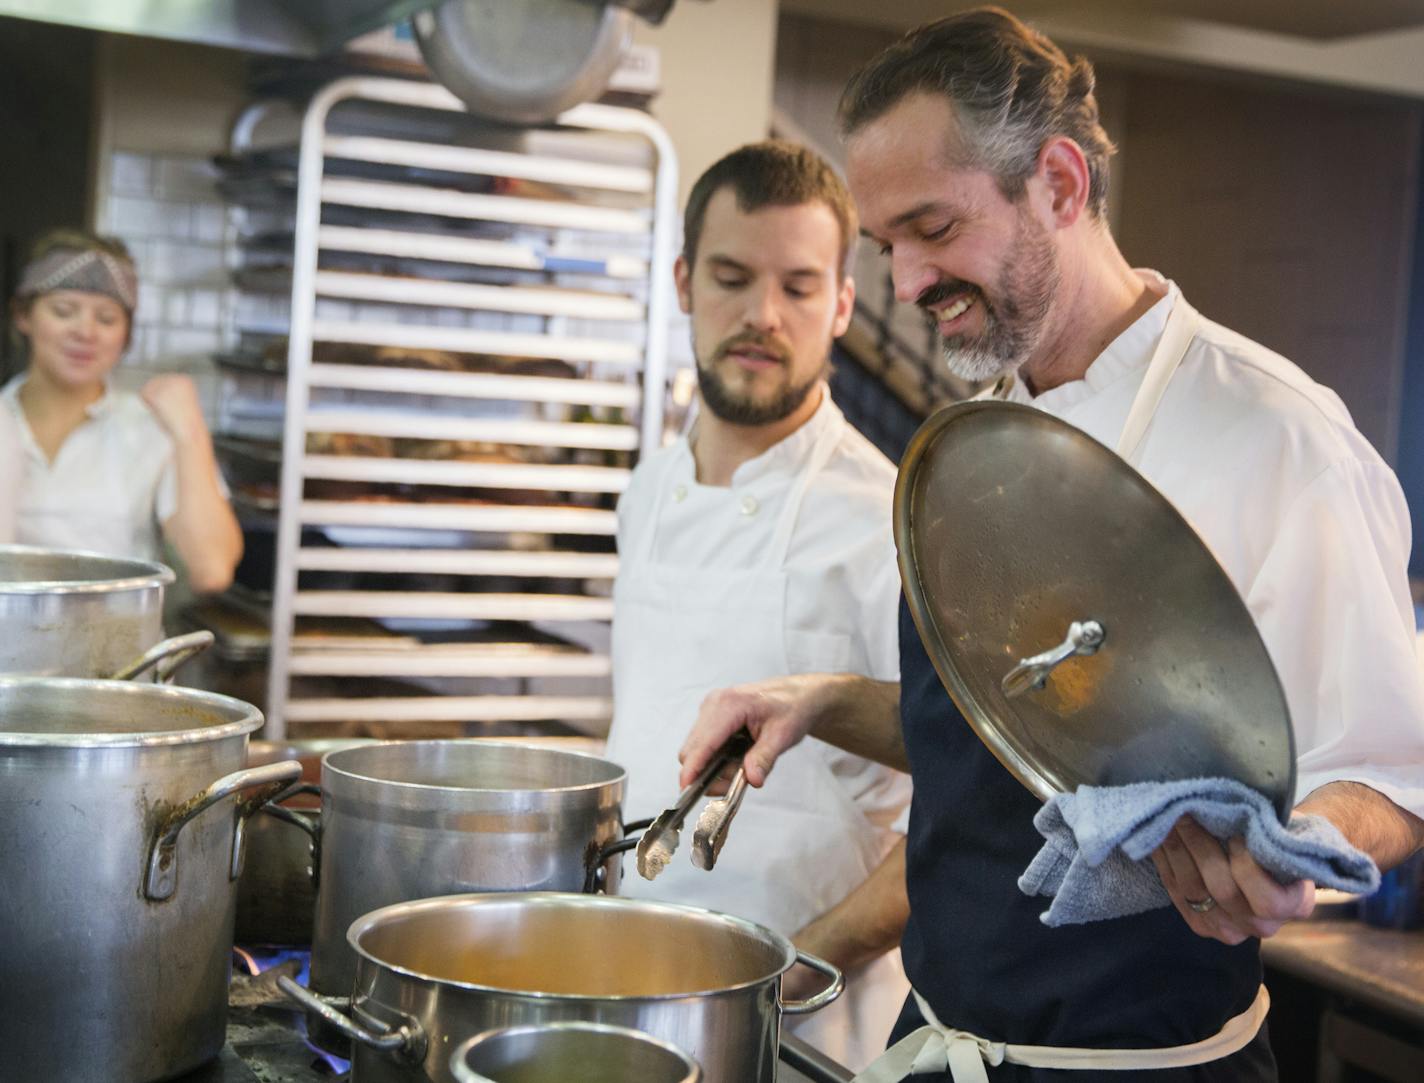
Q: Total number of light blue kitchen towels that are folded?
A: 1